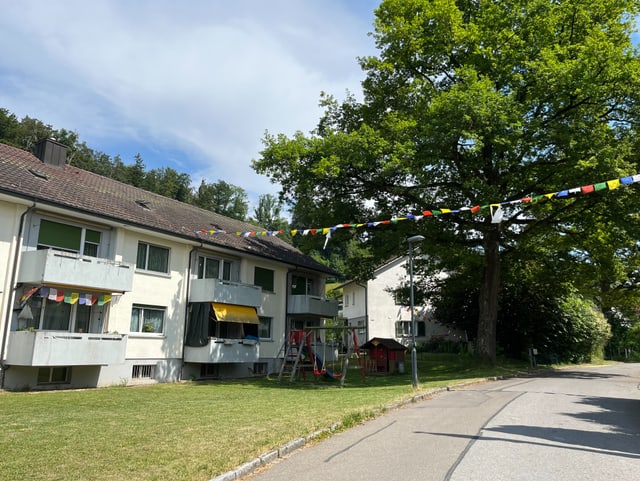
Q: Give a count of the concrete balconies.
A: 6